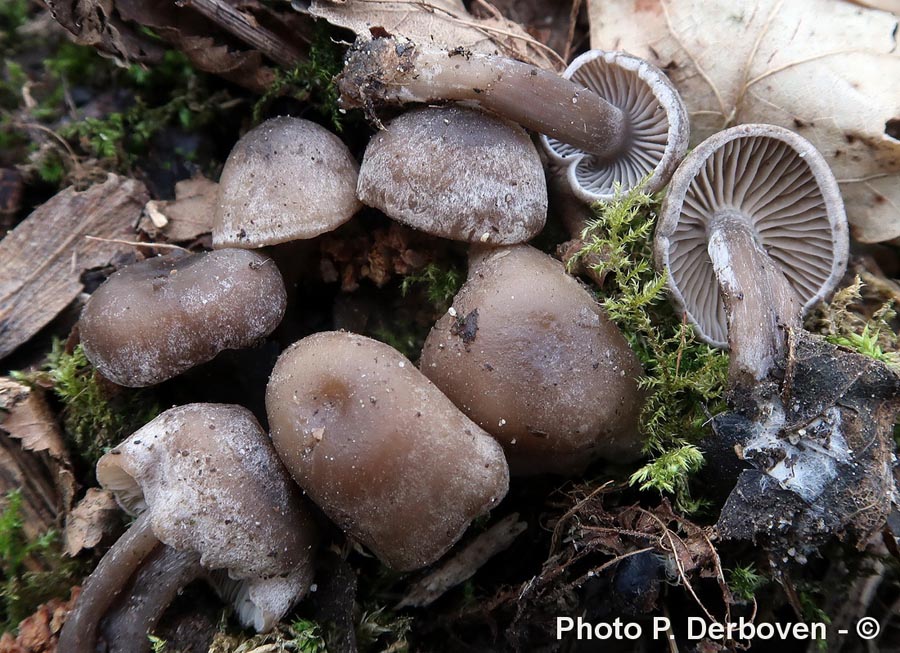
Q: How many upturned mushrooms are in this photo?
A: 2